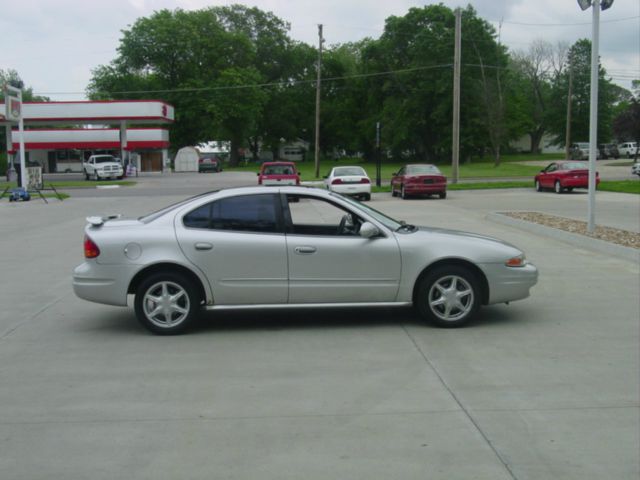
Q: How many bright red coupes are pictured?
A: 1